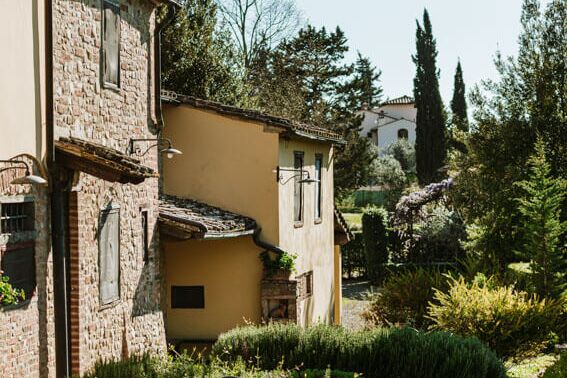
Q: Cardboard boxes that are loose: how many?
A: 0